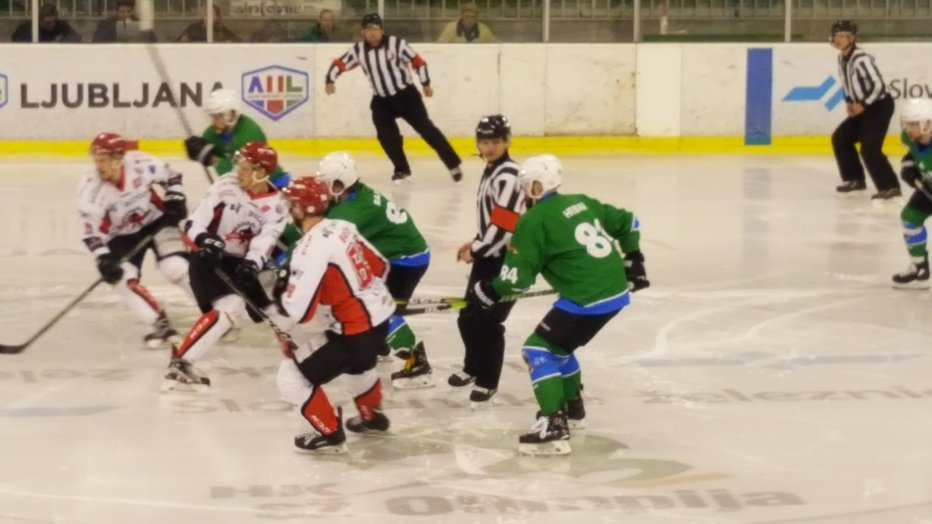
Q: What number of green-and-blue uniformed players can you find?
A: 4